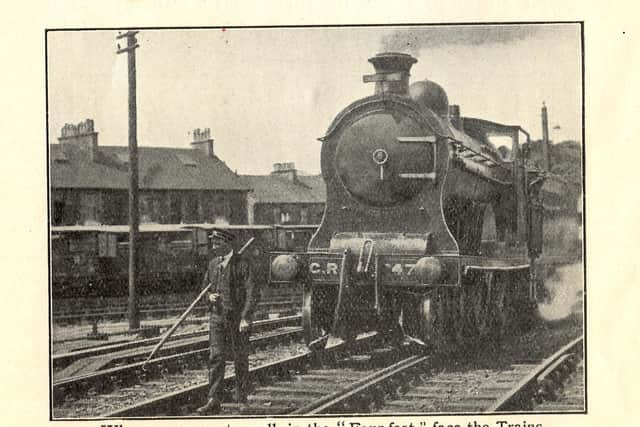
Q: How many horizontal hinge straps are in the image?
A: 2